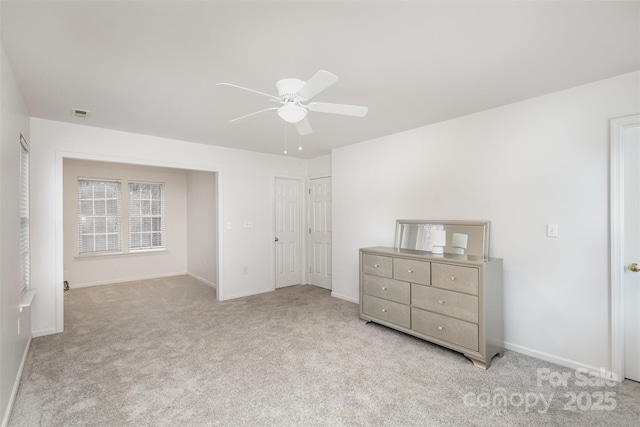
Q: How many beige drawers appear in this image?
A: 7